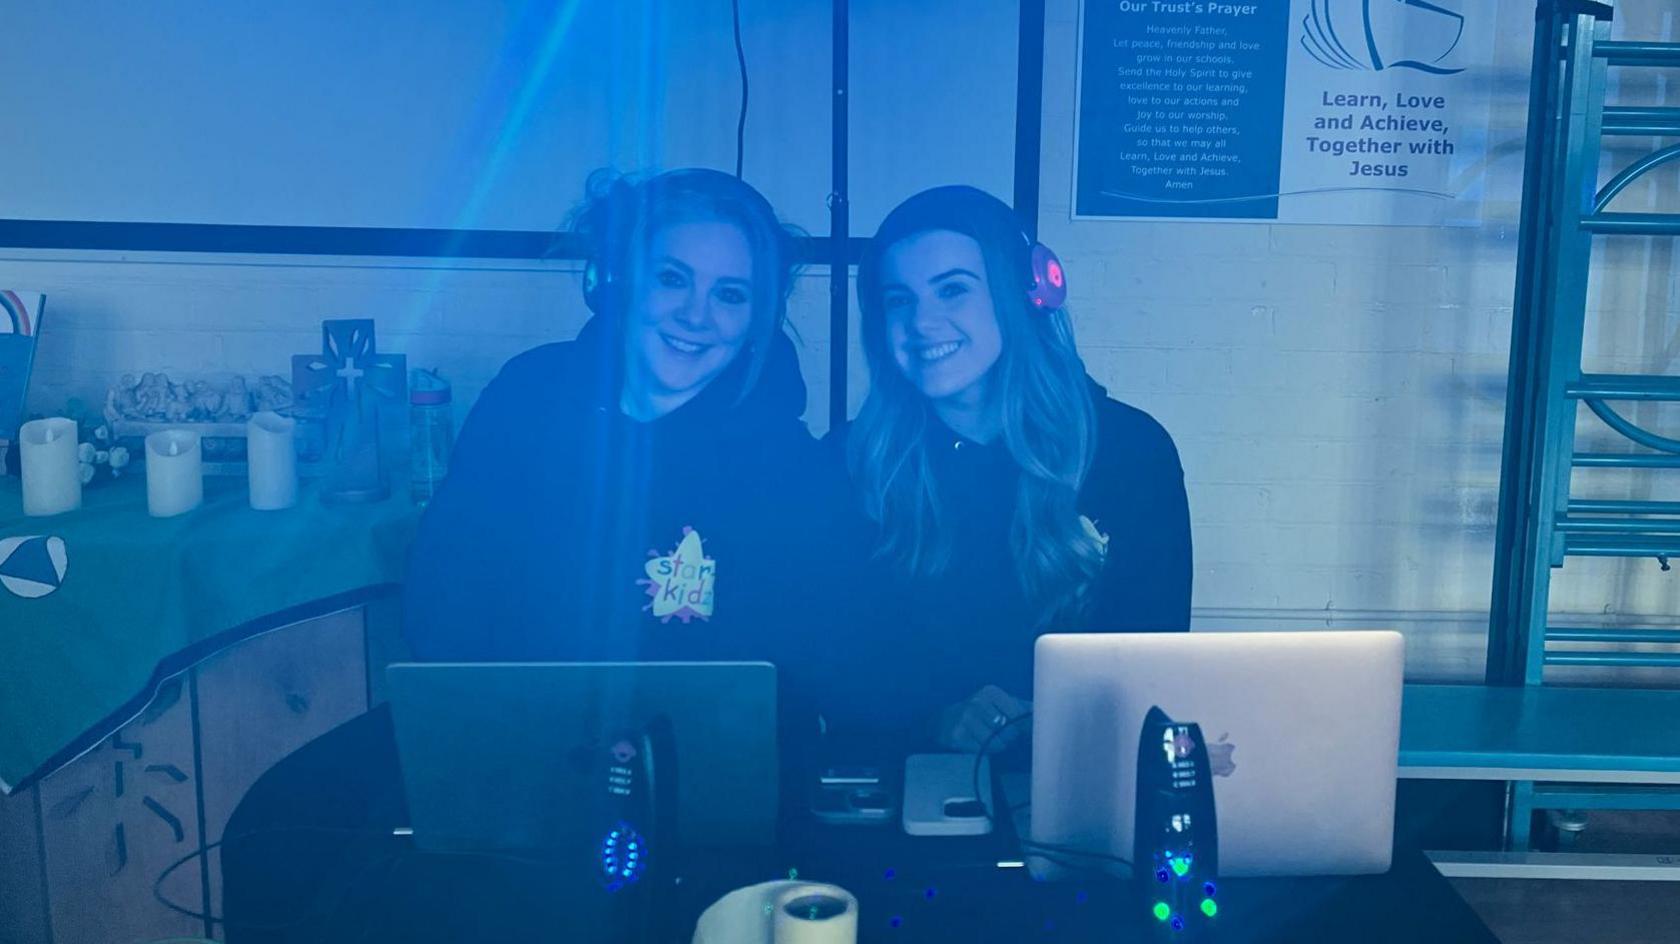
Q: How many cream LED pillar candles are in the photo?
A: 3